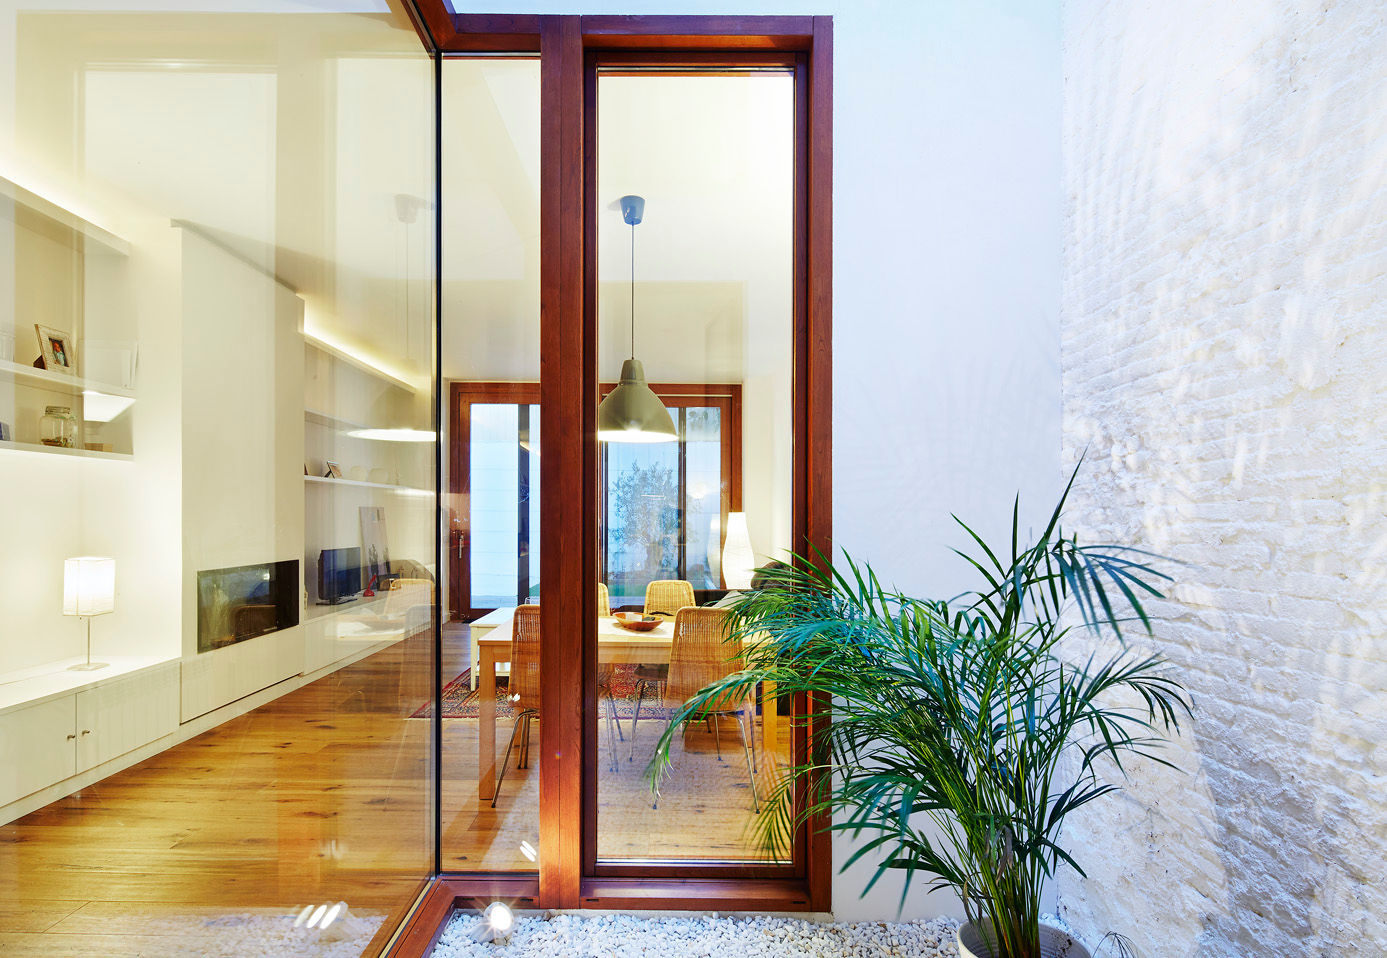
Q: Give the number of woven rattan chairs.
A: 4